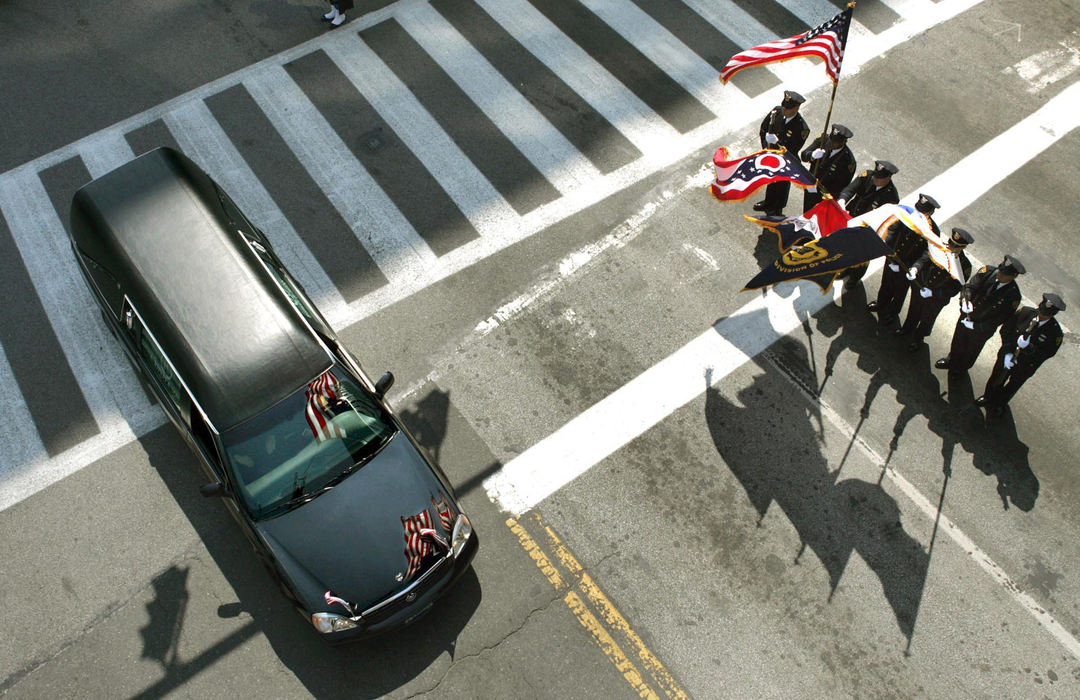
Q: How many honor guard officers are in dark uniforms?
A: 7